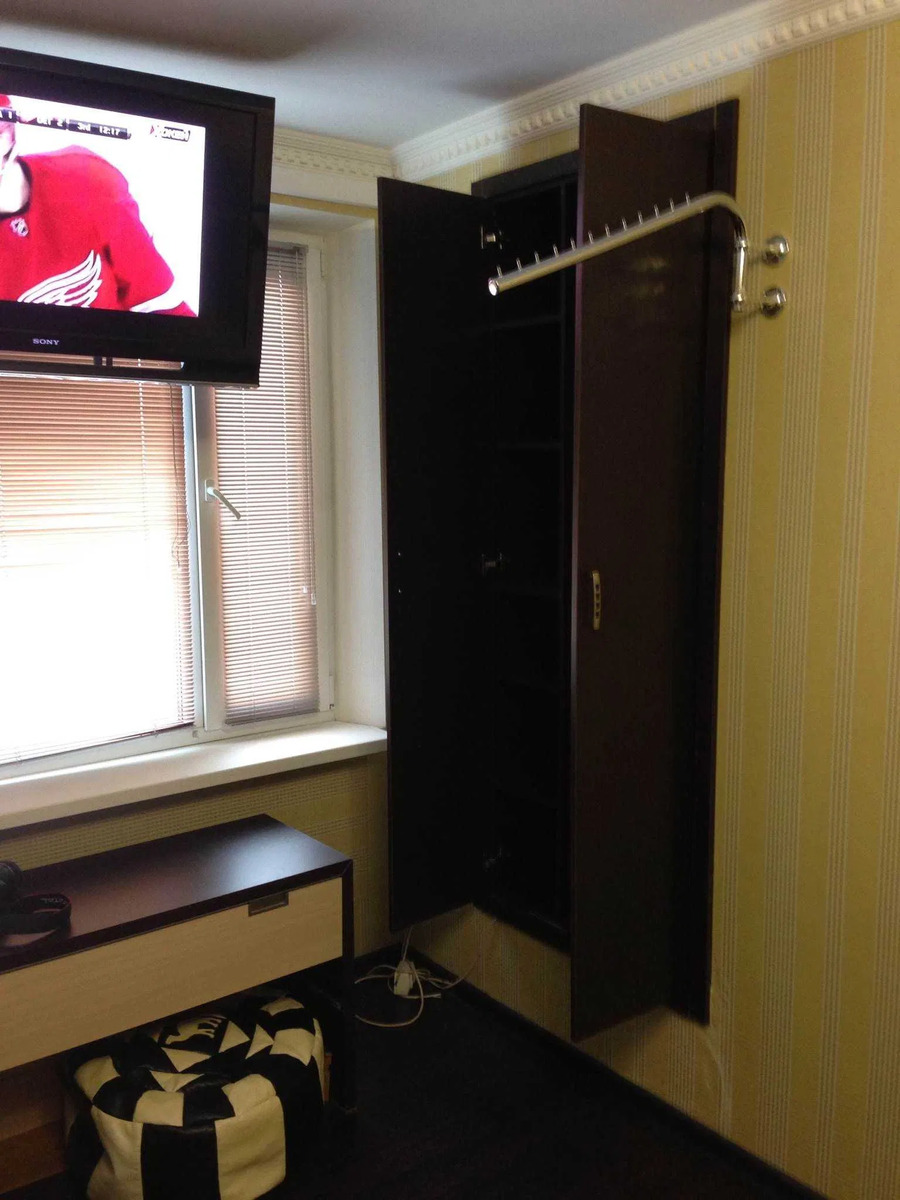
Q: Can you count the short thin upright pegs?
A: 12